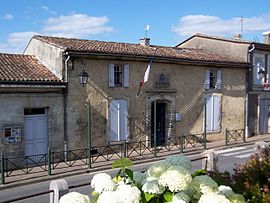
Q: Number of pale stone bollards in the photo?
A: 3